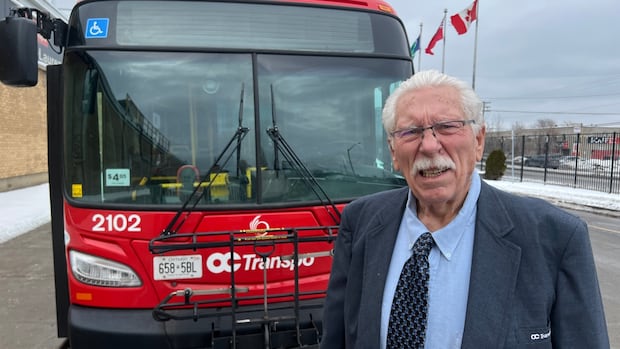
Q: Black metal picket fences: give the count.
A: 1